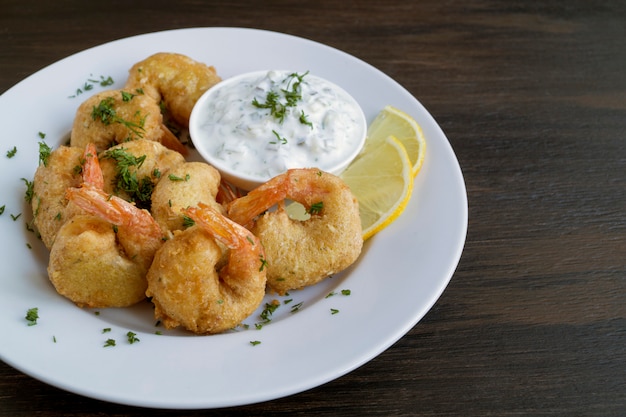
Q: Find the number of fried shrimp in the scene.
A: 8